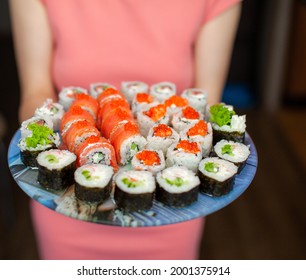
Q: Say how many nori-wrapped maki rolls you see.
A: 8